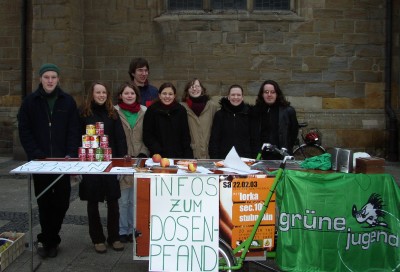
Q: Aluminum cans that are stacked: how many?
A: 9